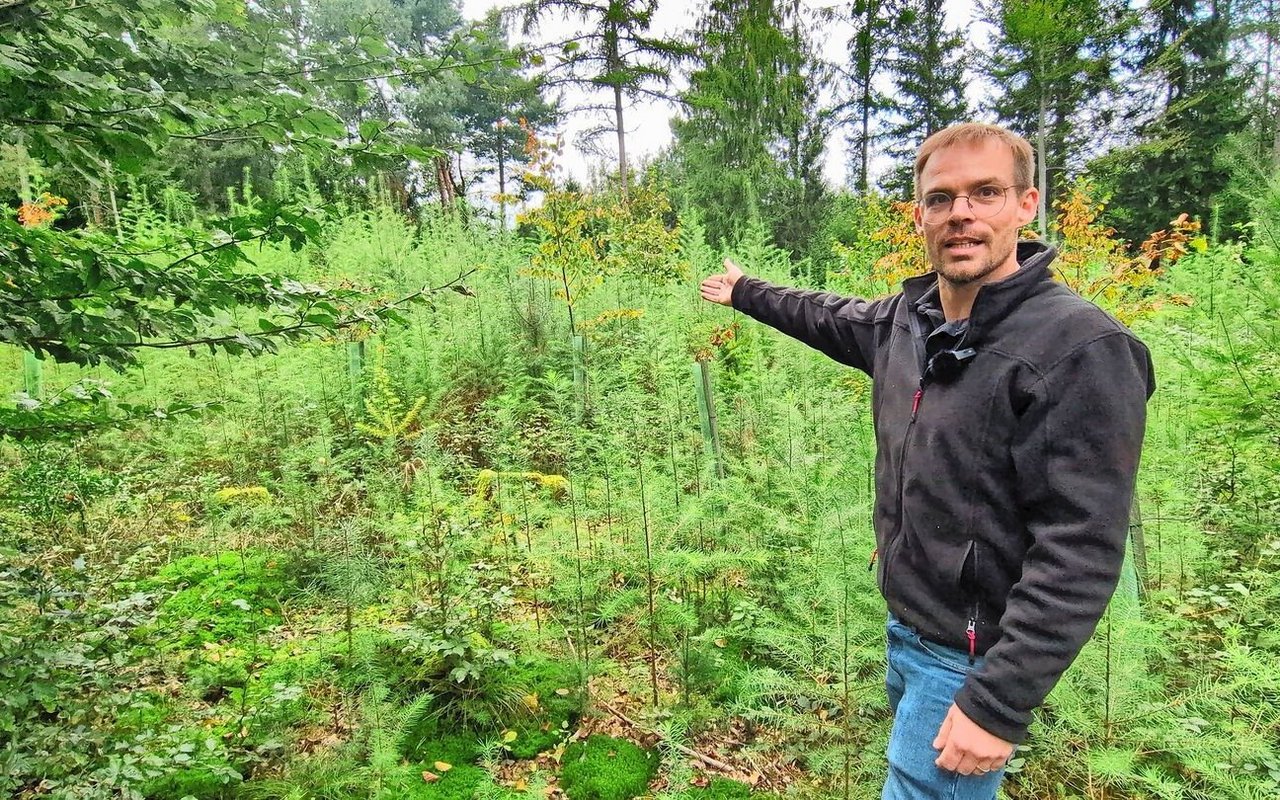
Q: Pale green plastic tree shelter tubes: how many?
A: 5